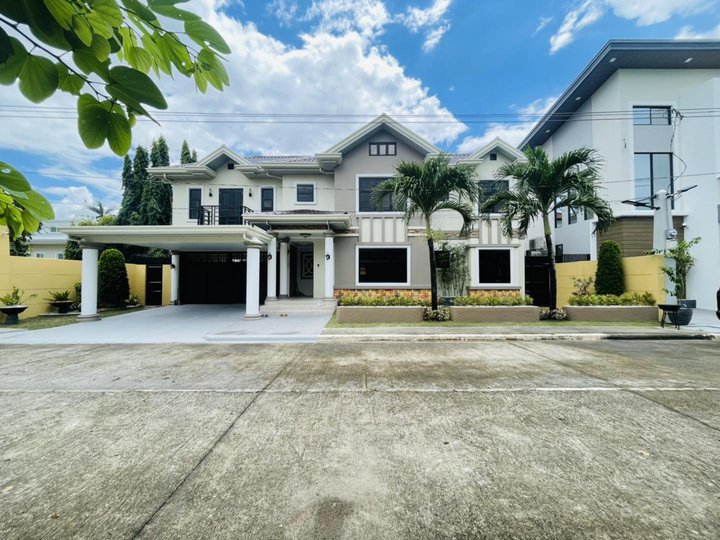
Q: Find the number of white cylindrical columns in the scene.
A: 6